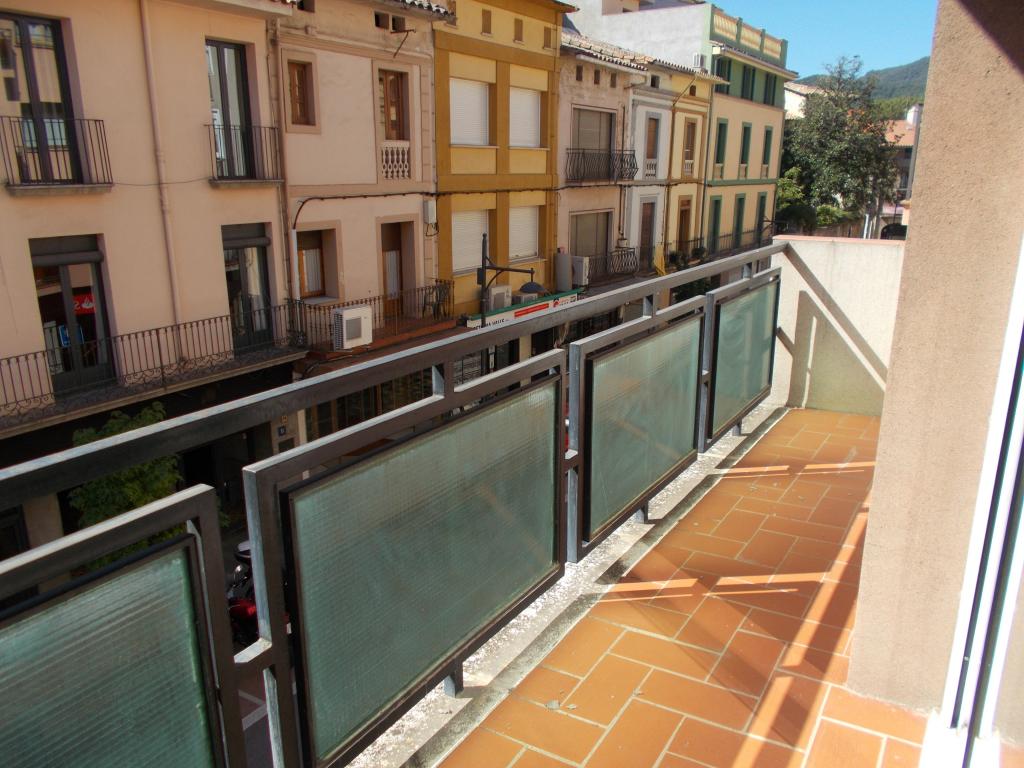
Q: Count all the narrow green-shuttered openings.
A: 9